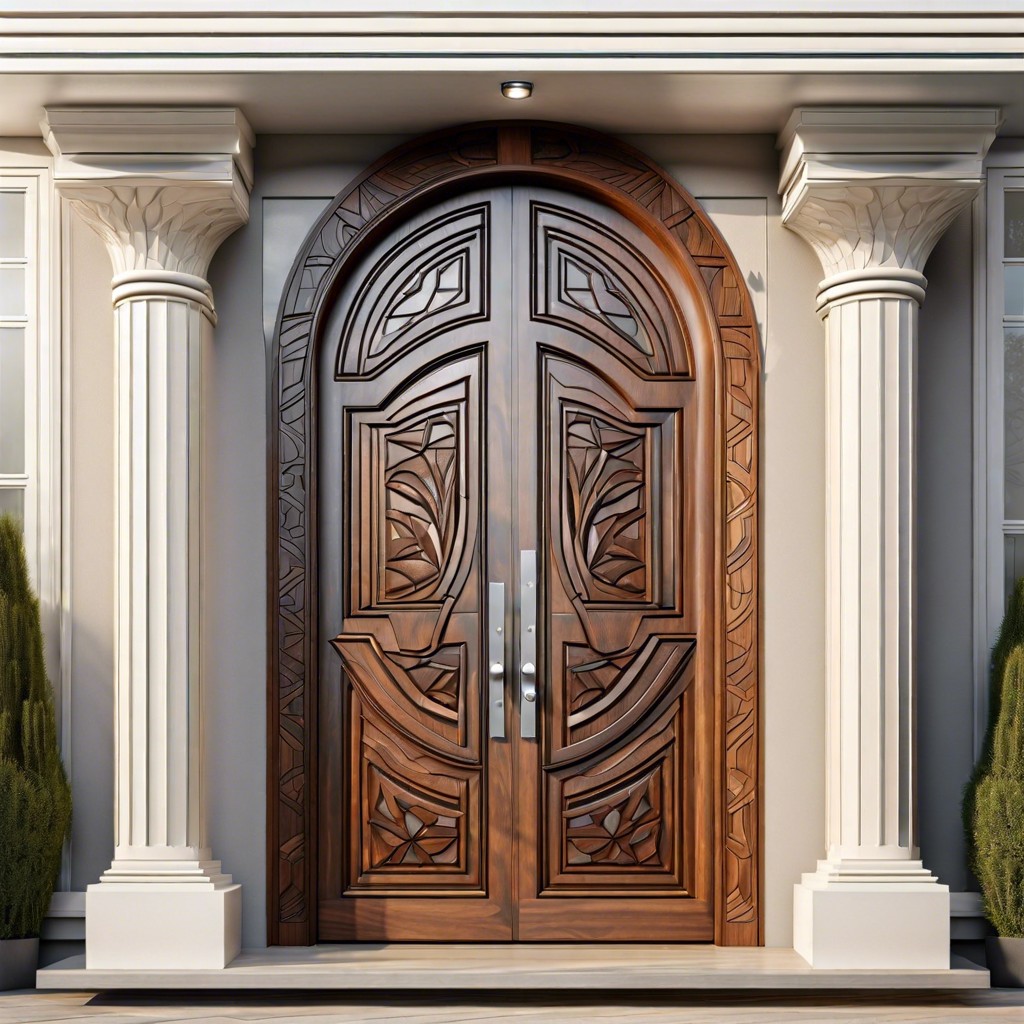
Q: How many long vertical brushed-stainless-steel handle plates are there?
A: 2